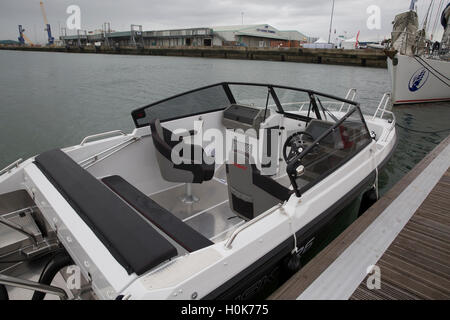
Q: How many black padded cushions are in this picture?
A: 2